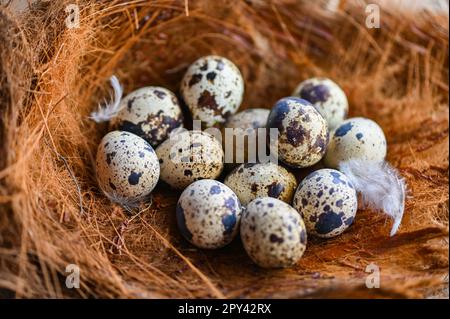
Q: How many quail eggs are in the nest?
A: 12